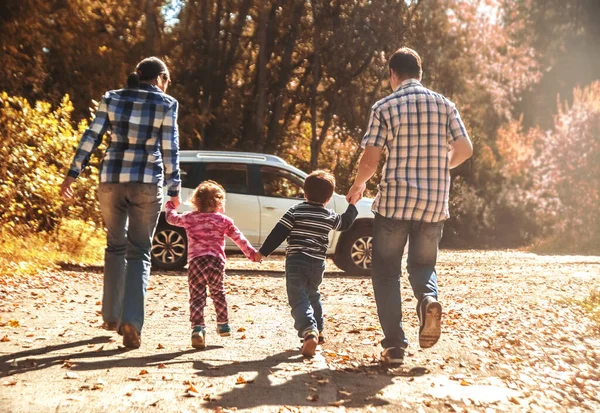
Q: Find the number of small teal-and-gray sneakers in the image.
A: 2